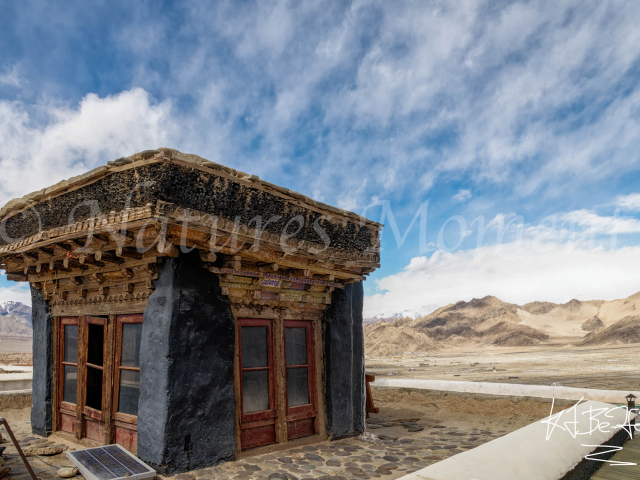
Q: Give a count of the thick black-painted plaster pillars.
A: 3